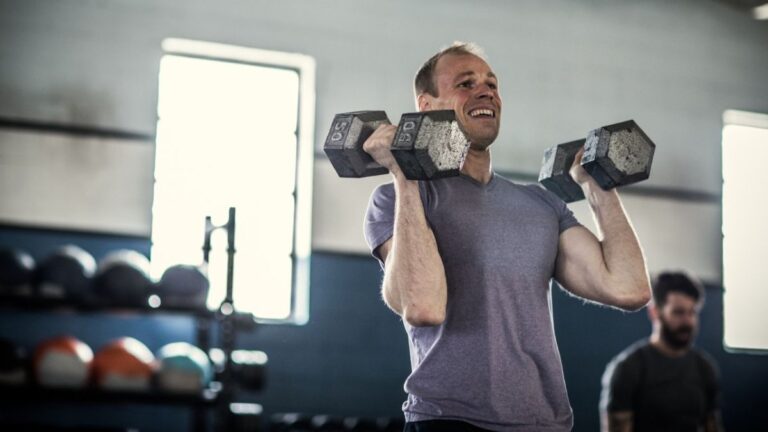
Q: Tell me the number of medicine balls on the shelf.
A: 8